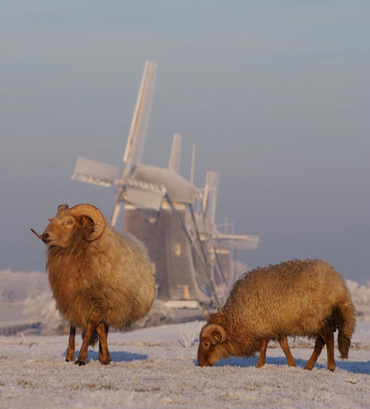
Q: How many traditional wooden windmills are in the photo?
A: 3